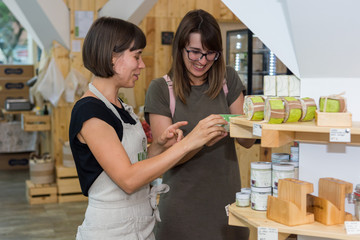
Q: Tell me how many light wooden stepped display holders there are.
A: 2